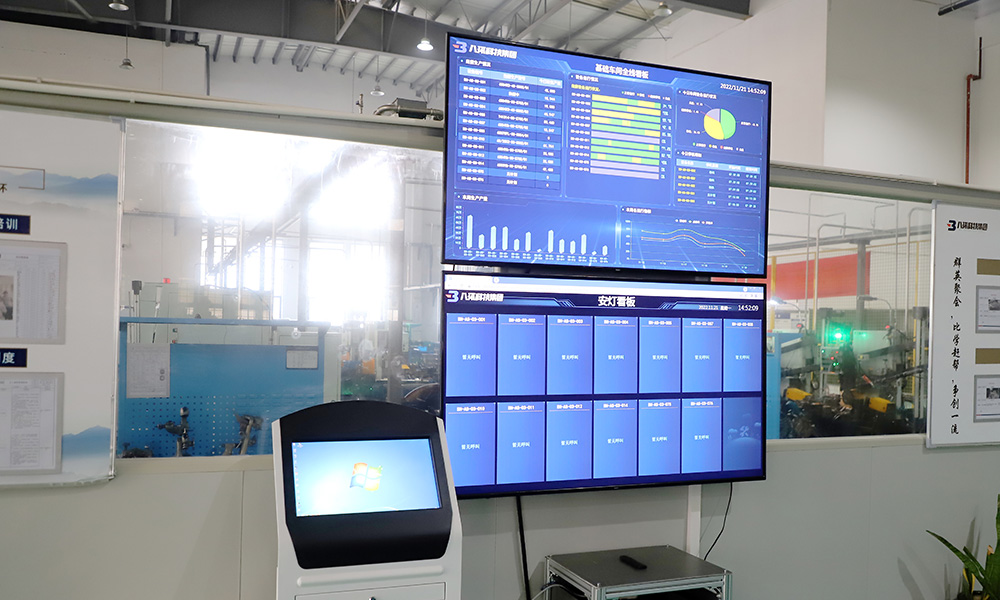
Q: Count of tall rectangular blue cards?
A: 14